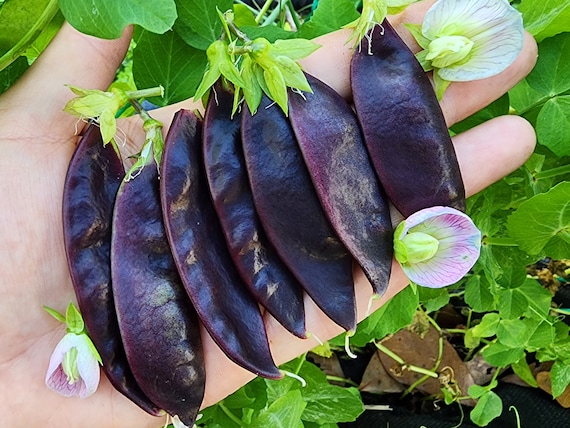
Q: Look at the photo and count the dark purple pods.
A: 7